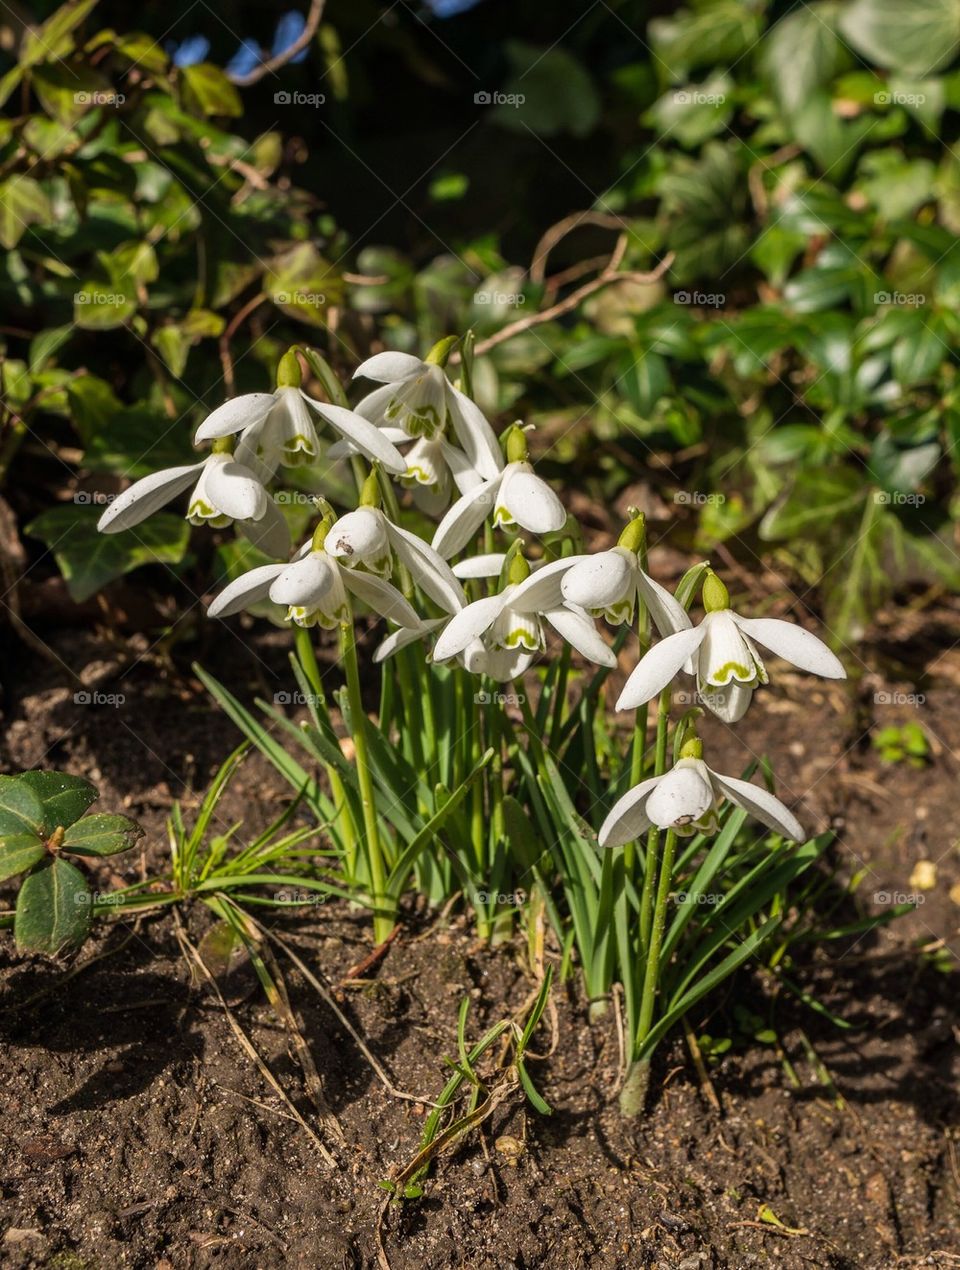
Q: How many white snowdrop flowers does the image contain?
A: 11